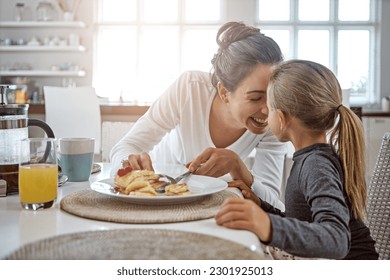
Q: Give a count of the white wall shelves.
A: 3